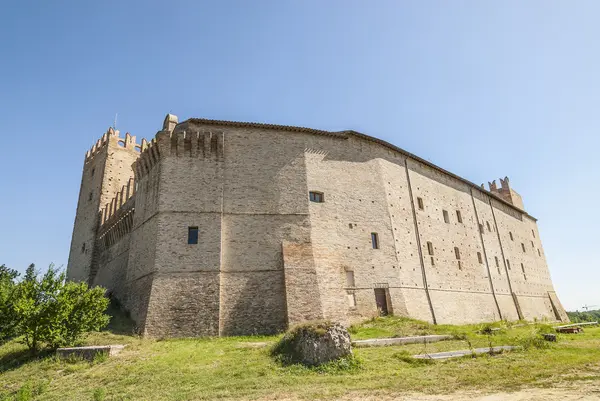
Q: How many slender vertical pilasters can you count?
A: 3